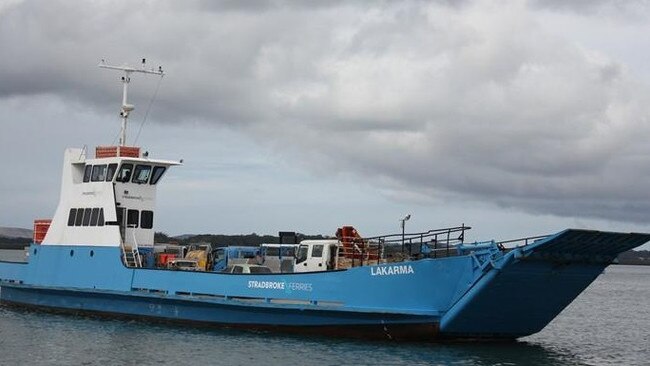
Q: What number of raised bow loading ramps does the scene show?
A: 1